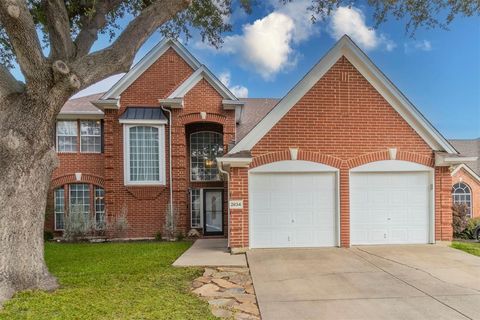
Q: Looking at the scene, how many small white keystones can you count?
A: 4